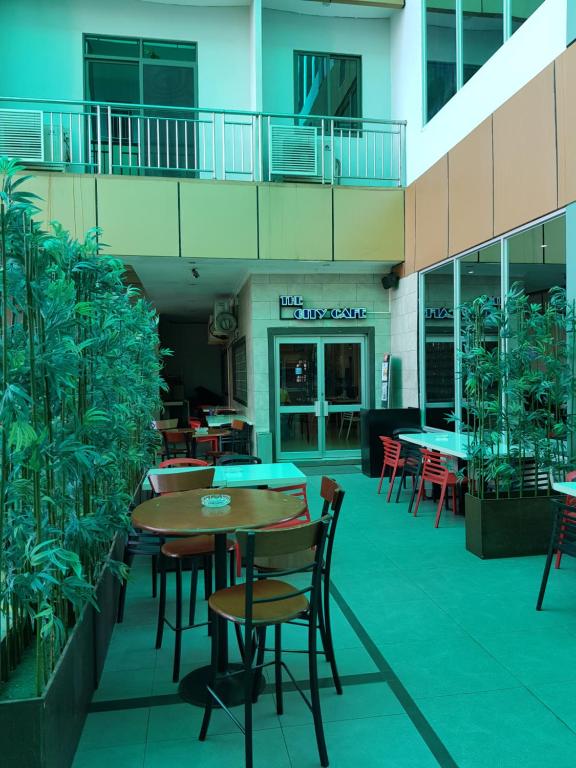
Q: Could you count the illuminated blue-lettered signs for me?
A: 1